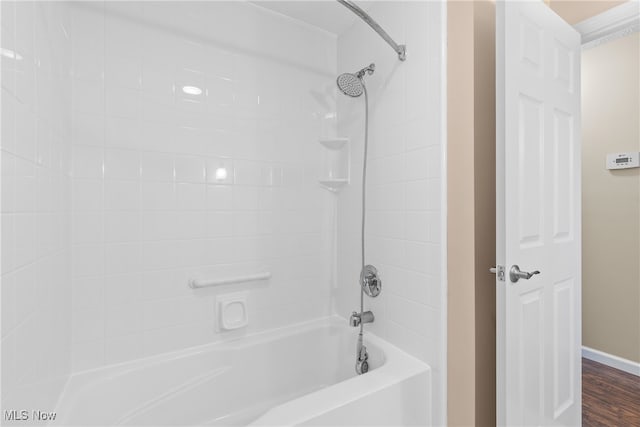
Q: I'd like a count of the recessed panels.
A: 6